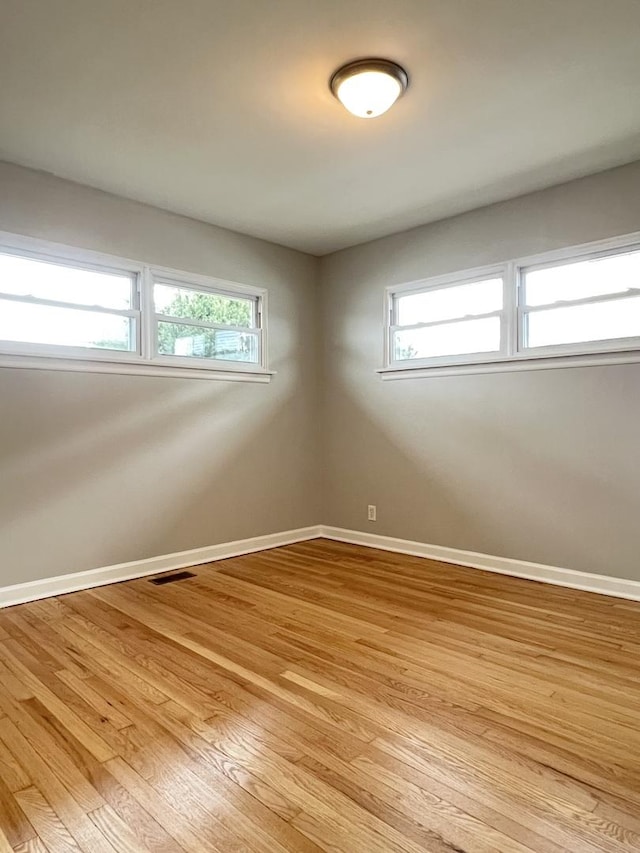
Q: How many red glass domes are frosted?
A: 0